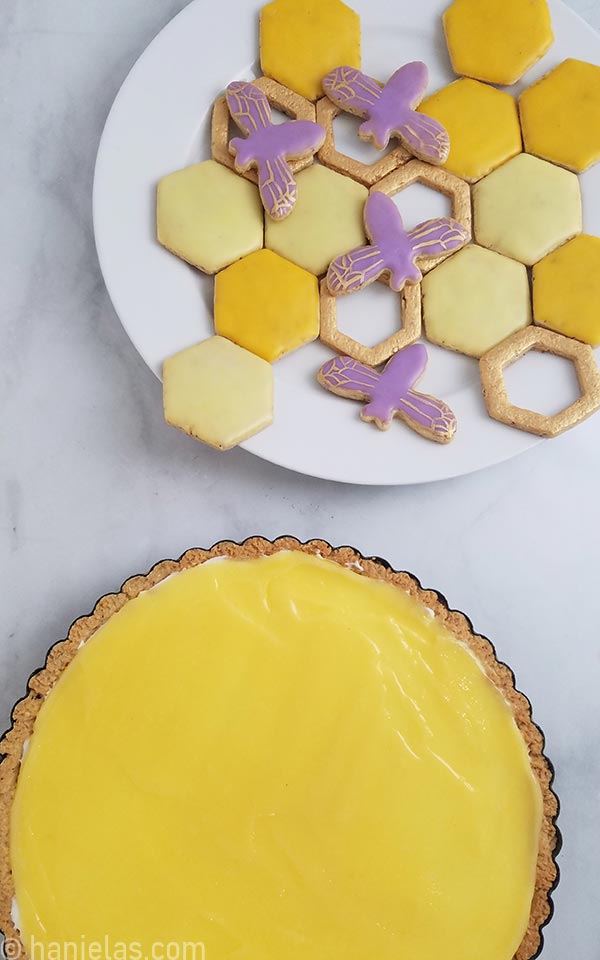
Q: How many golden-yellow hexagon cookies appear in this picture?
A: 6